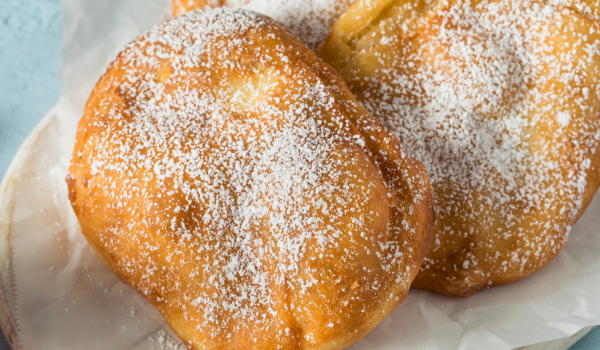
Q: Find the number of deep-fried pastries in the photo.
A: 3